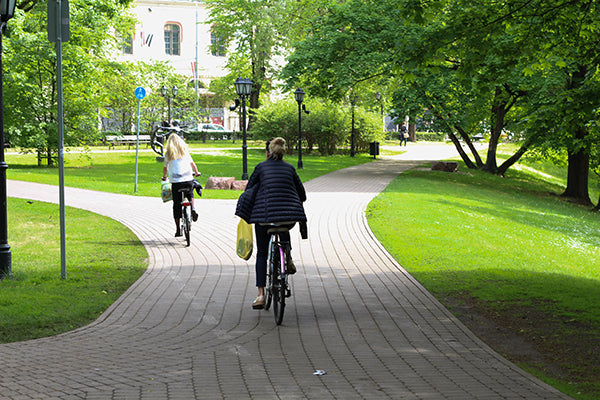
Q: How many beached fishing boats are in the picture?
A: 0